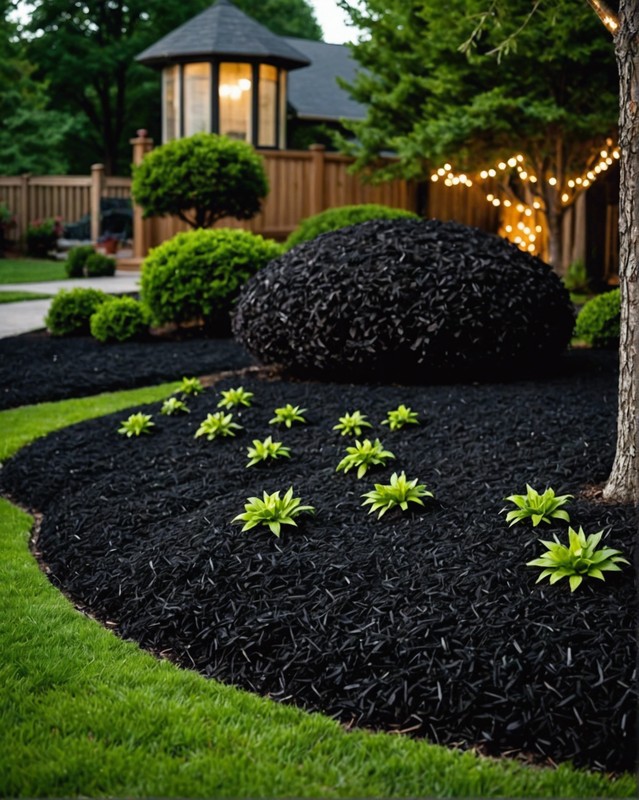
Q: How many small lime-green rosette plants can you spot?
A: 14